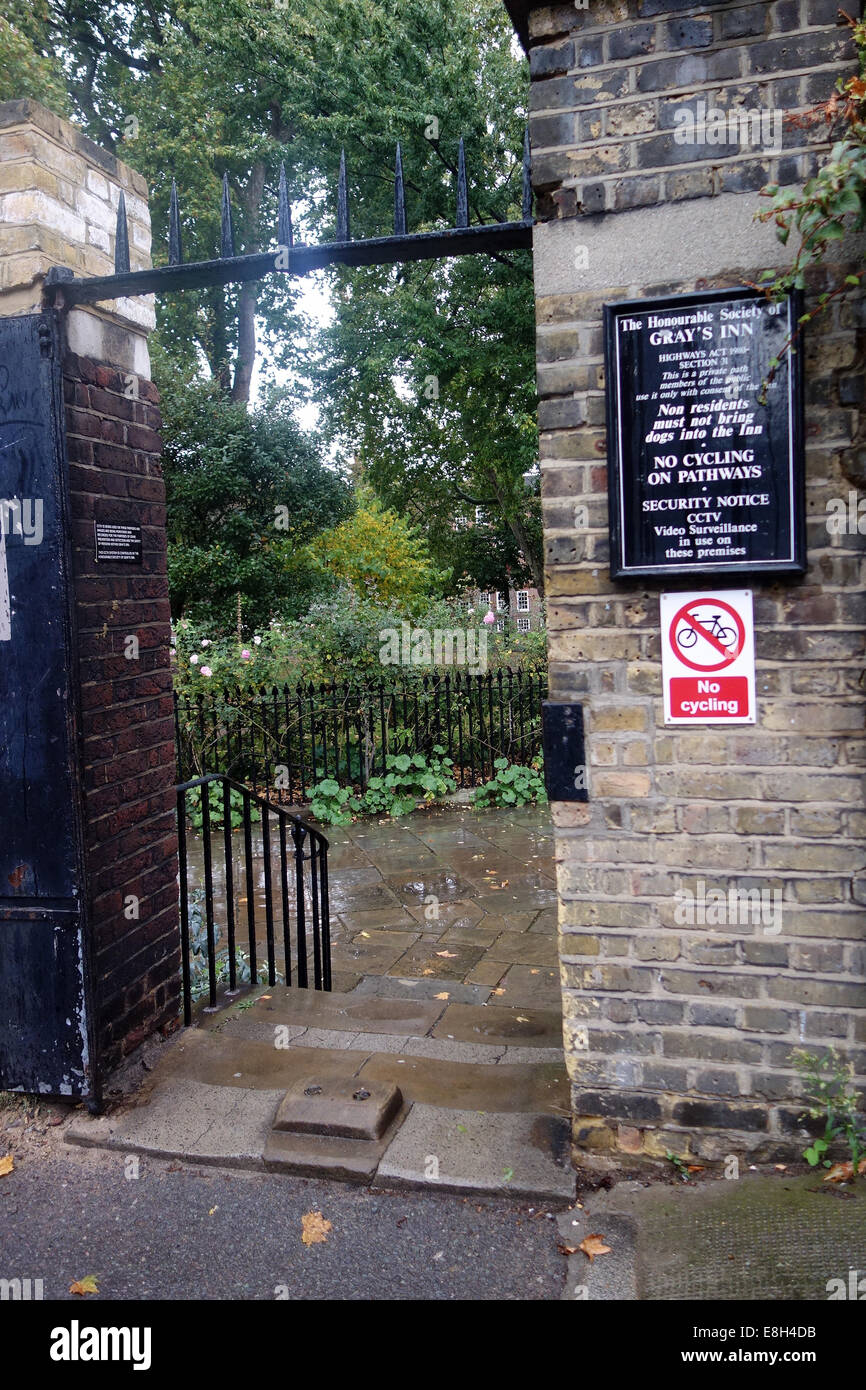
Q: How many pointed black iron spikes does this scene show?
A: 8